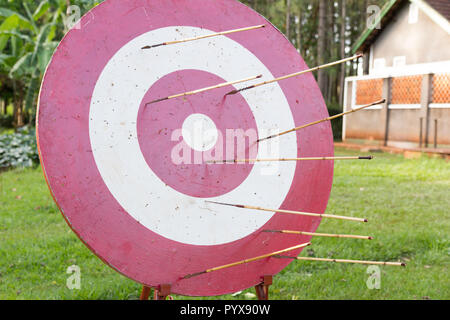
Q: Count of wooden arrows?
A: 9